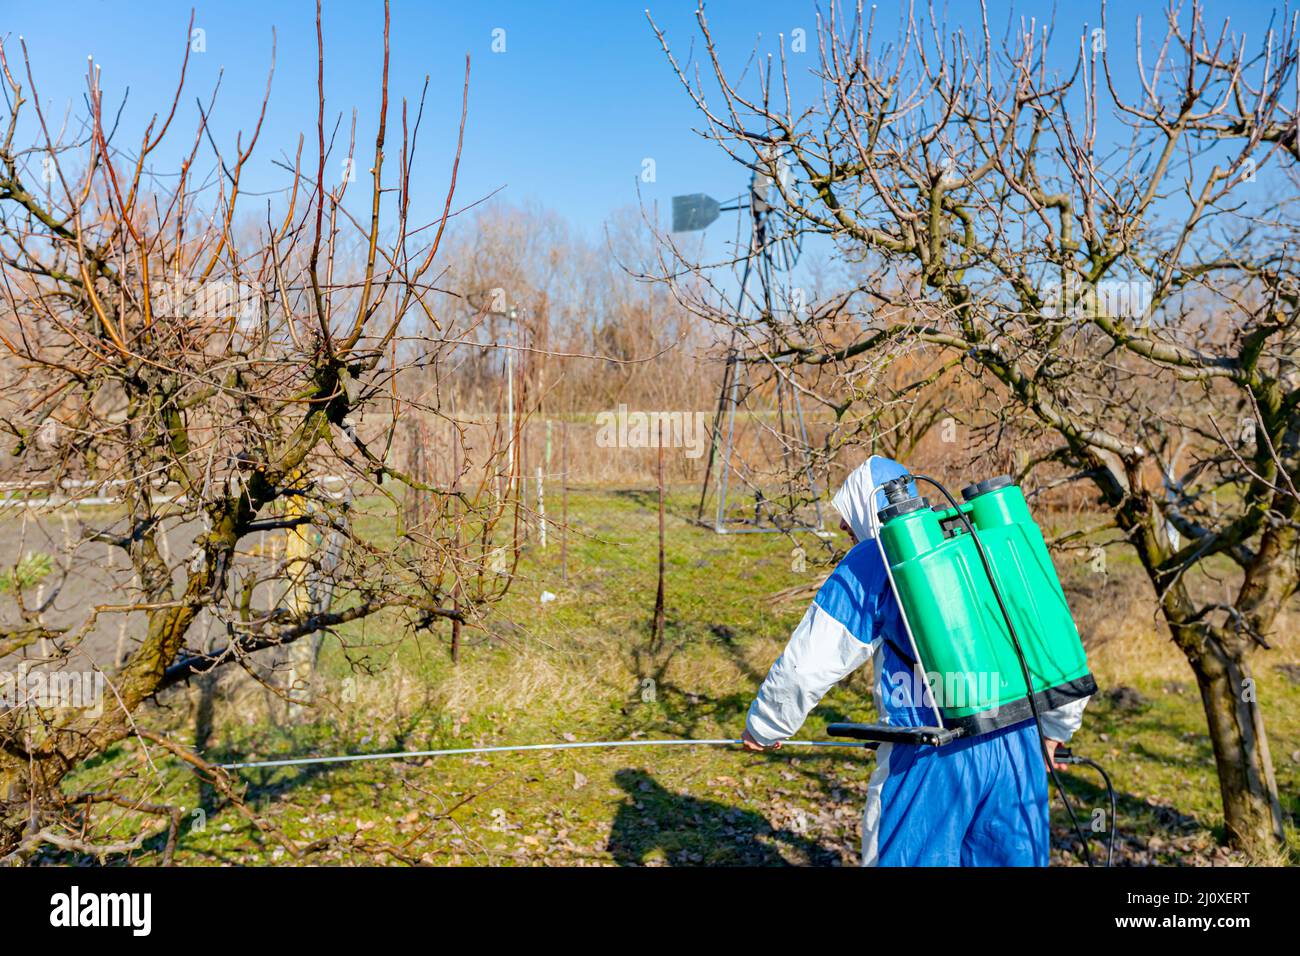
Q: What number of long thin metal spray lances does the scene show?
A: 1